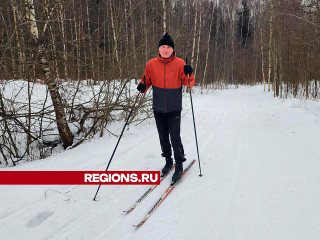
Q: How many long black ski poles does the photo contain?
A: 2